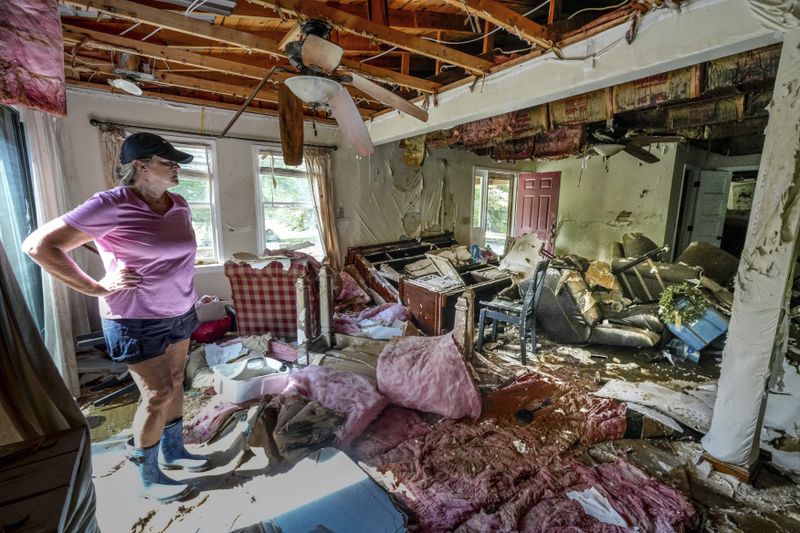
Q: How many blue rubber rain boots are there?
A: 2